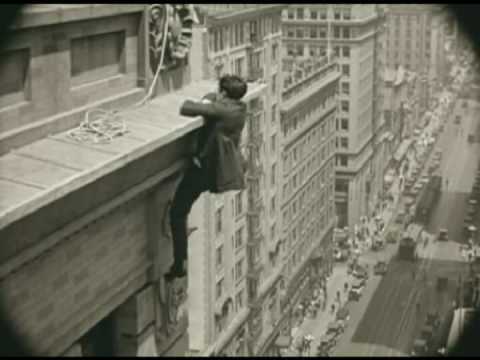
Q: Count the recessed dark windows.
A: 2